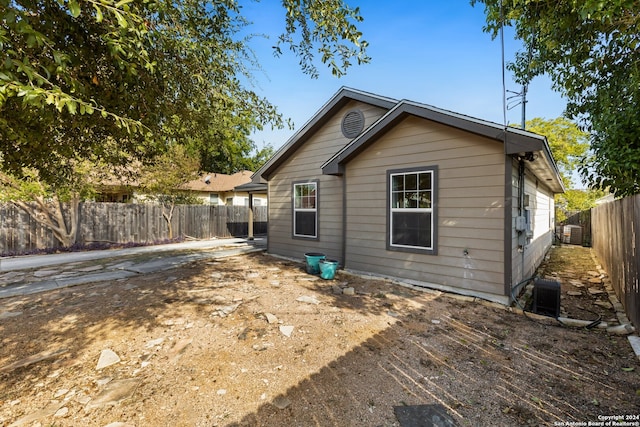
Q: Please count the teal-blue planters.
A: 2